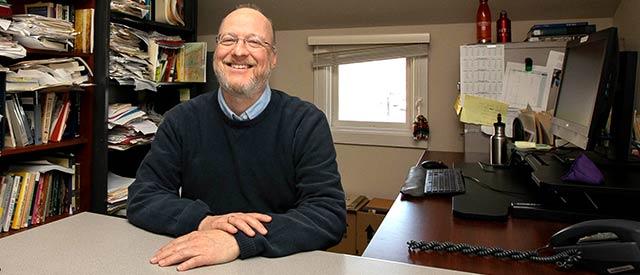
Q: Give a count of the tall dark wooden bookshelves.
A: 2